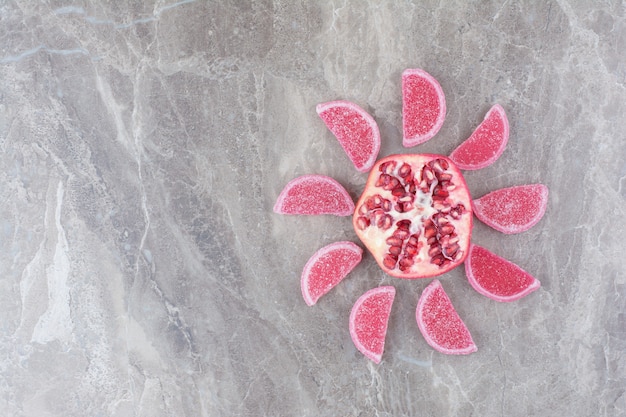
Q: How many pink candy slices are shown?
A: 9